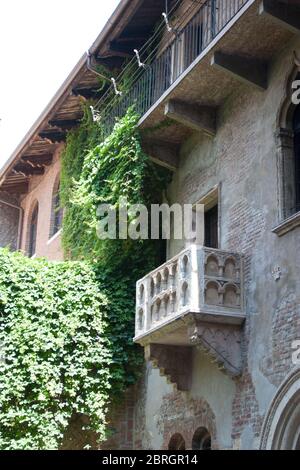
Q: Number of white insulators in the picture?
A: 4